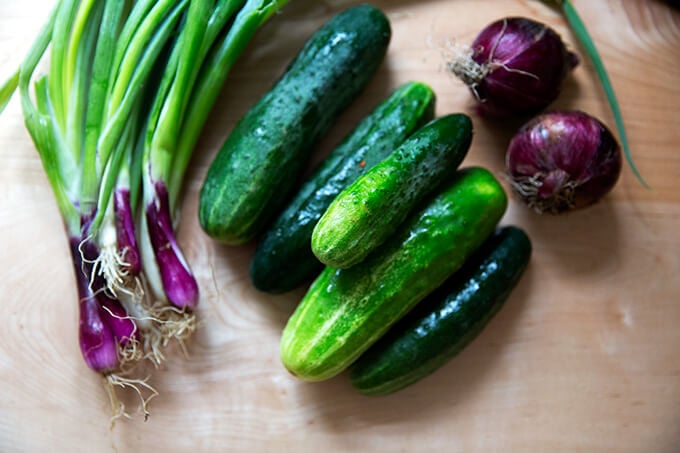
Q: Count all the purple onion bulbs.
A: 2